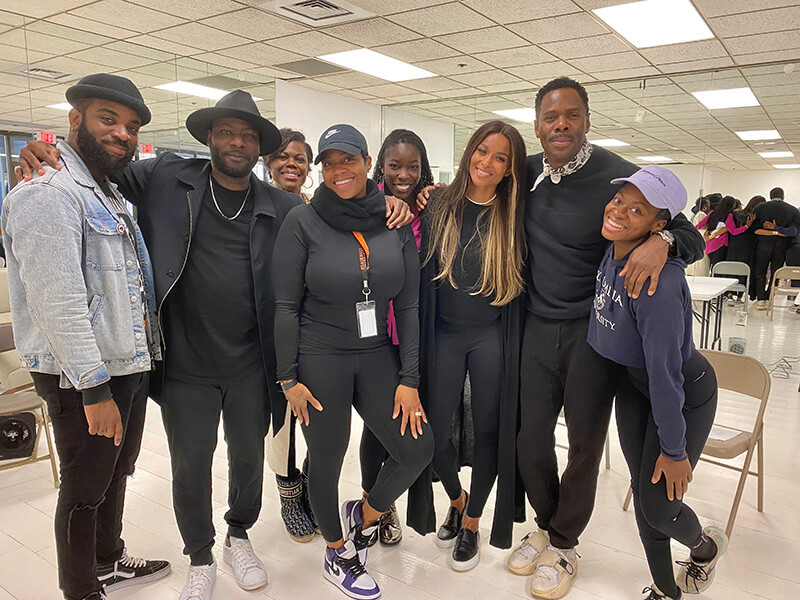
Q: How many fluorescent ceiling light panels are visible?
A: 11